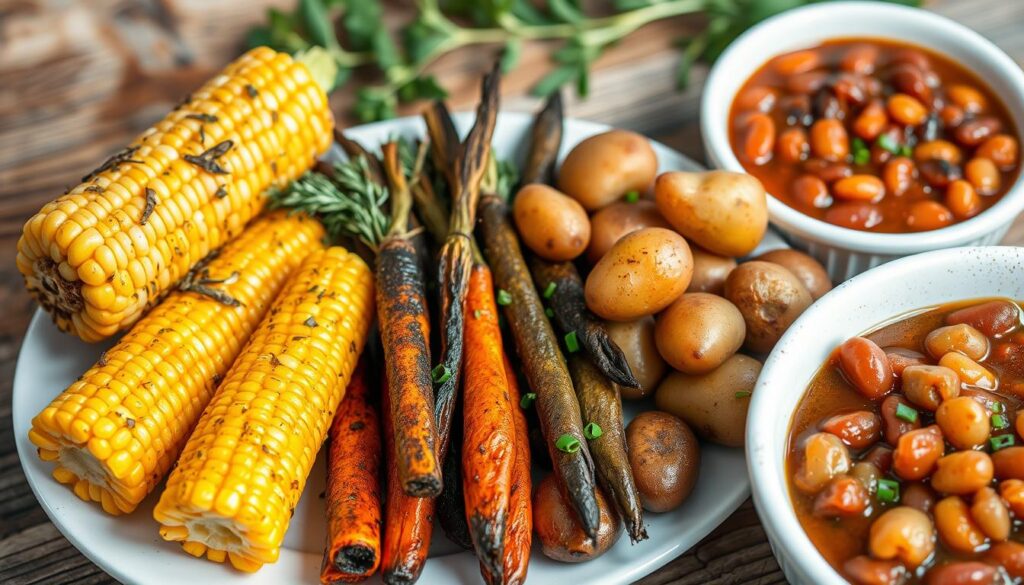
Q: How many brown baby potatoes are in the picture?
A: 13